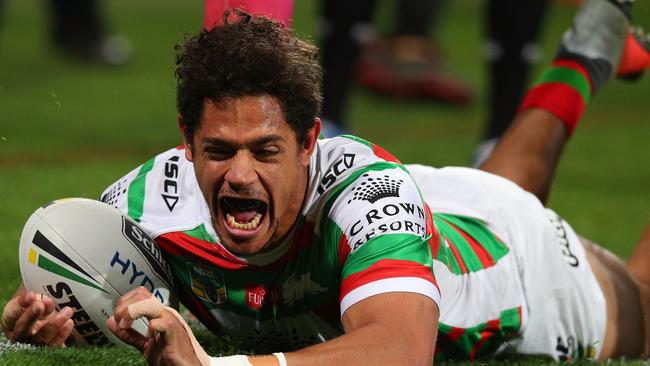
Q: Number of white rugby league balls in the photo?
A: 1